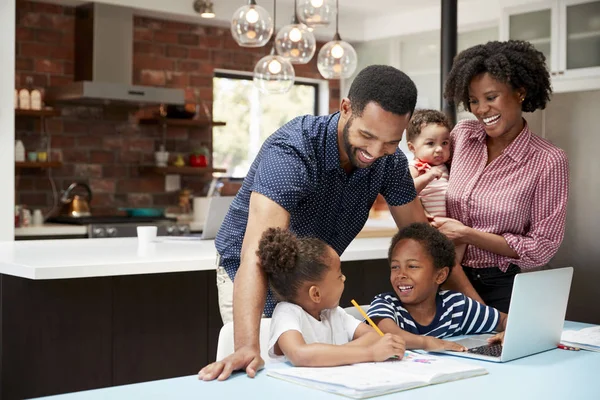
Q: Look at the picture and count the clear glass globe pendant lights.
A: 5